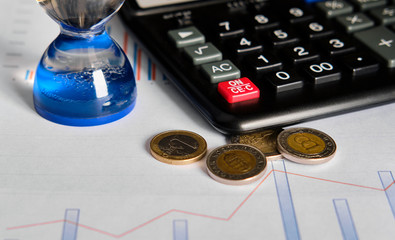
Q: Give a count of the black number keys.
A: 11